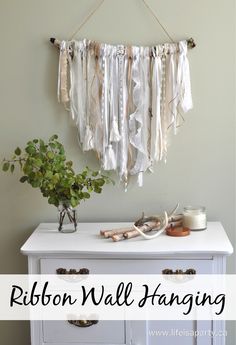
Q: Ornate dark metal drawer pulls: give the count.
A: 3